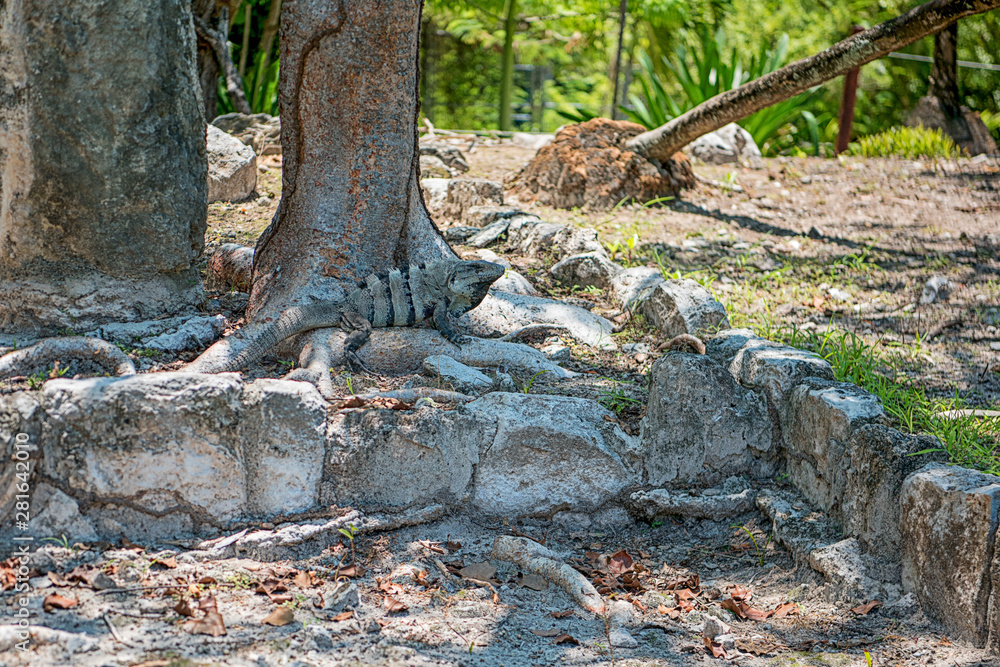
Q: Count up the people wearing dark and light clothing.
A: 0